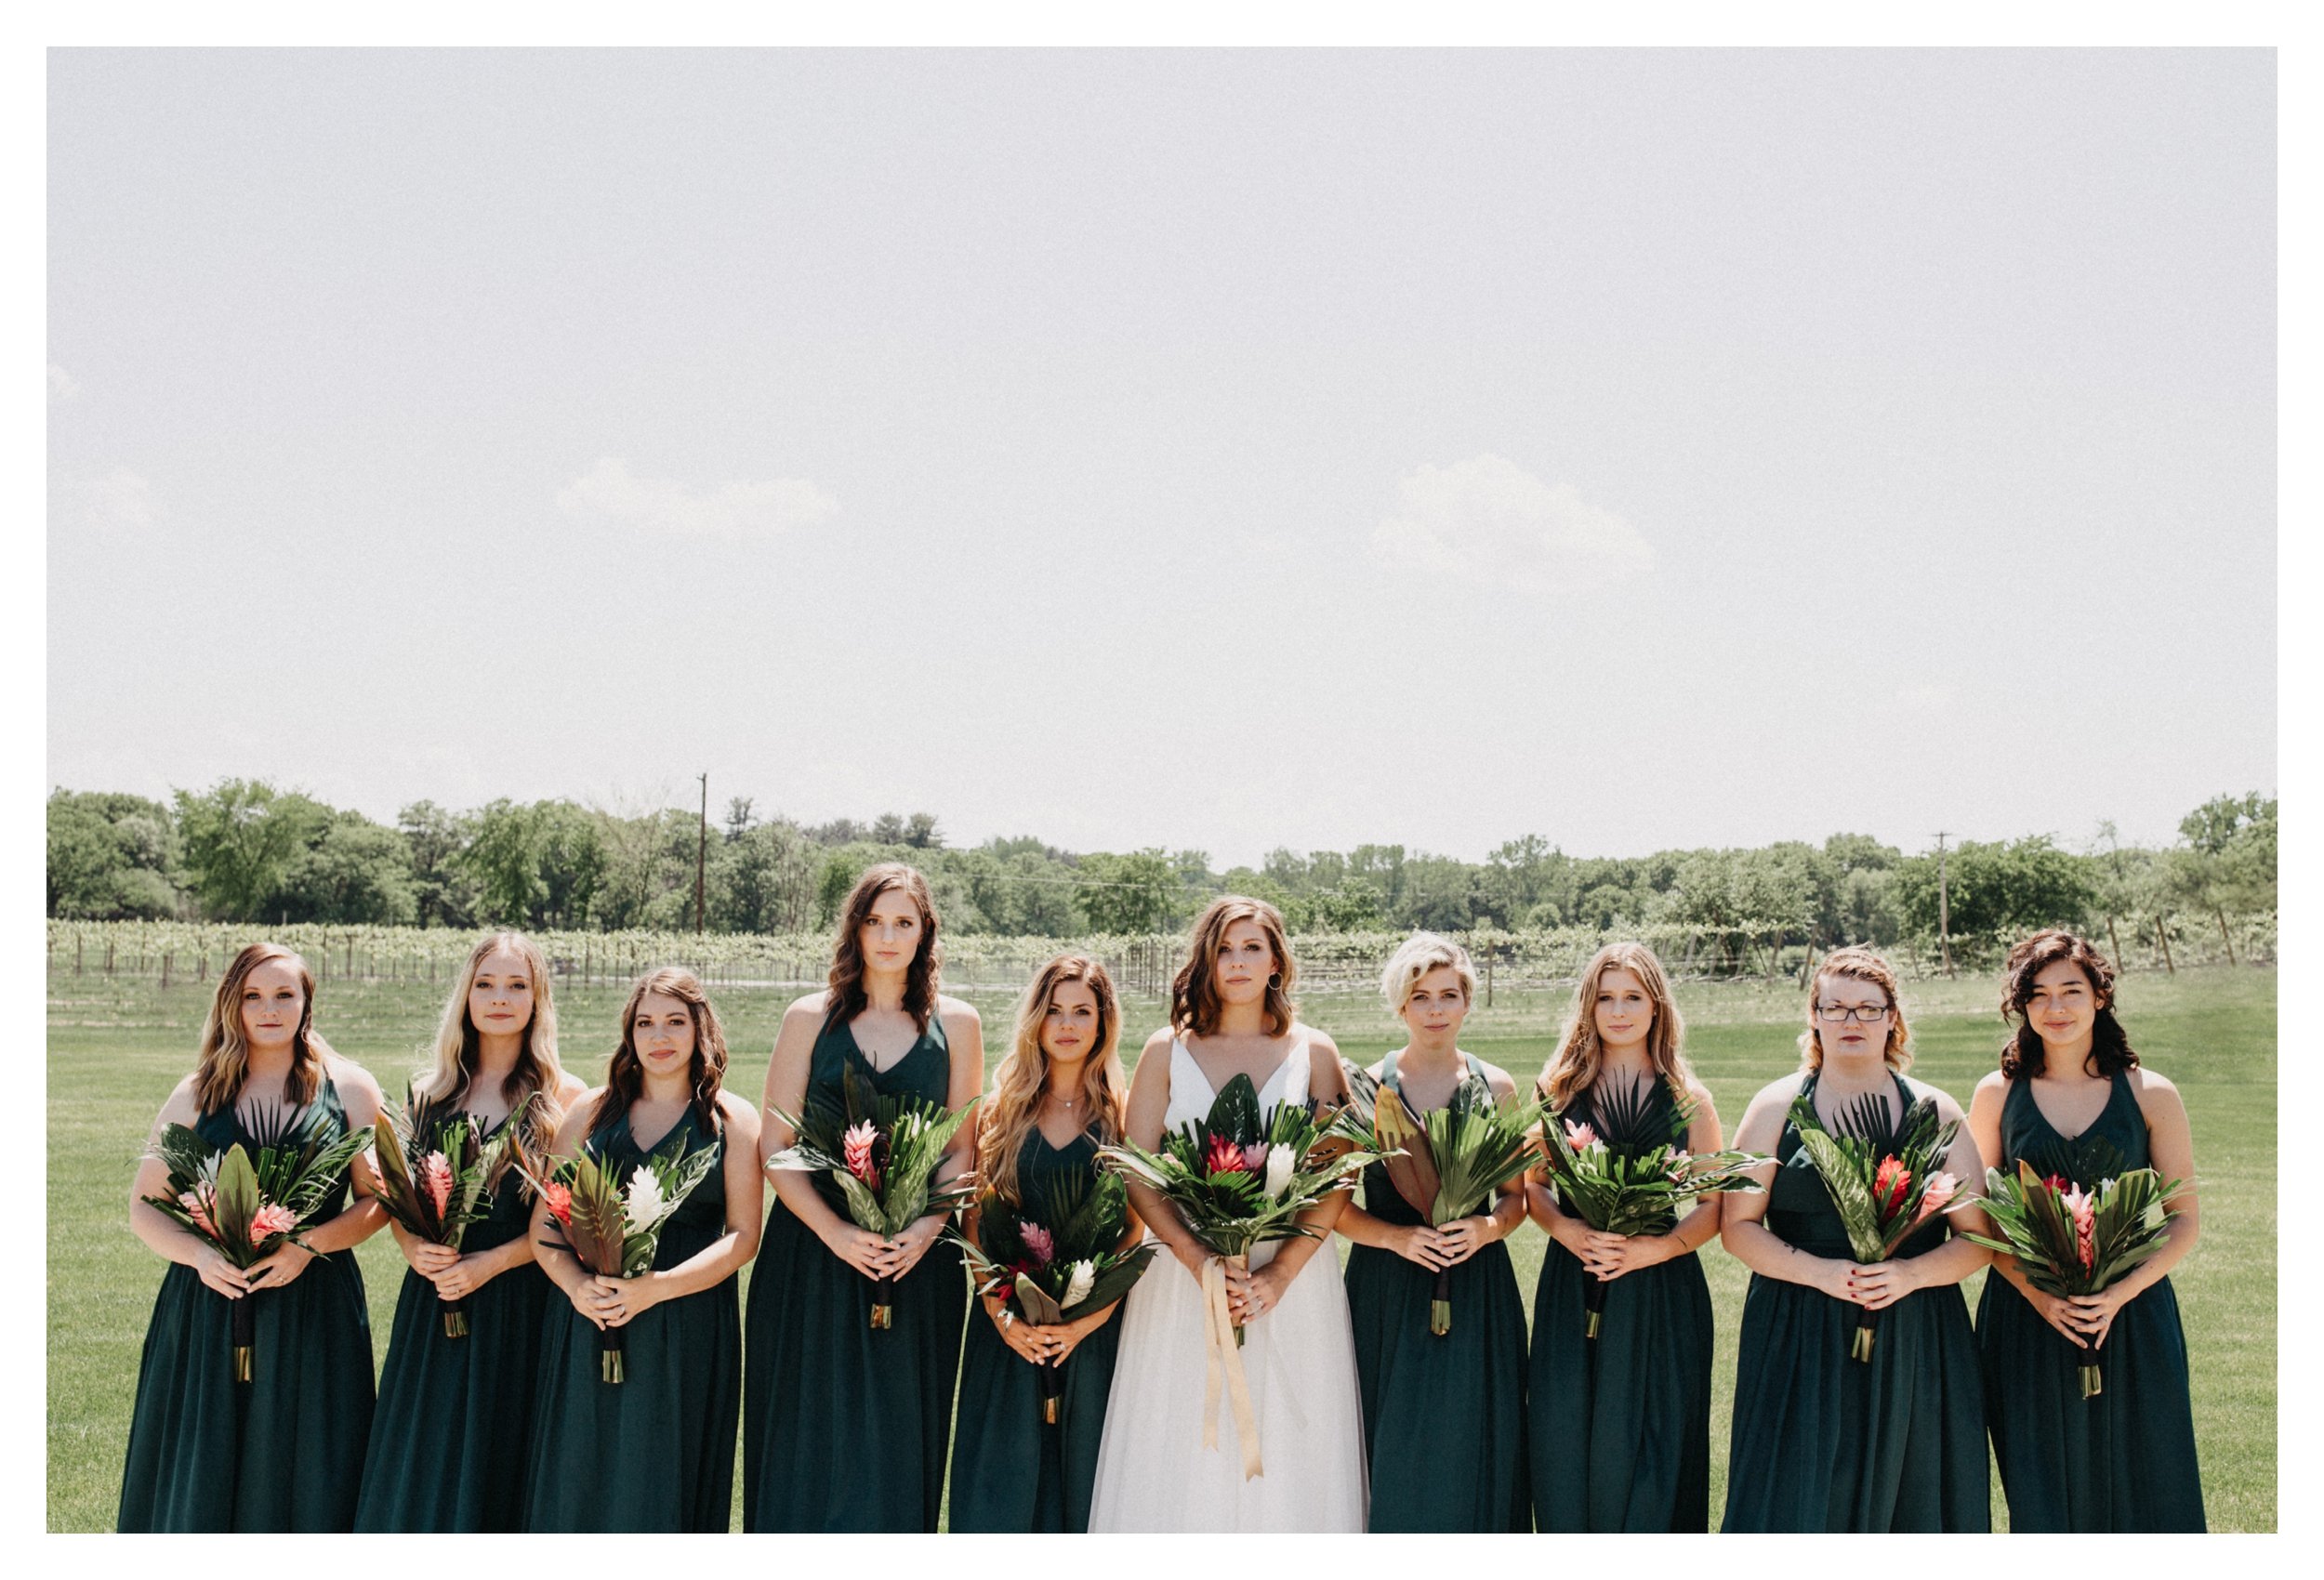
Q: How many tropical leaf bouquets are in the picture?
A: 10